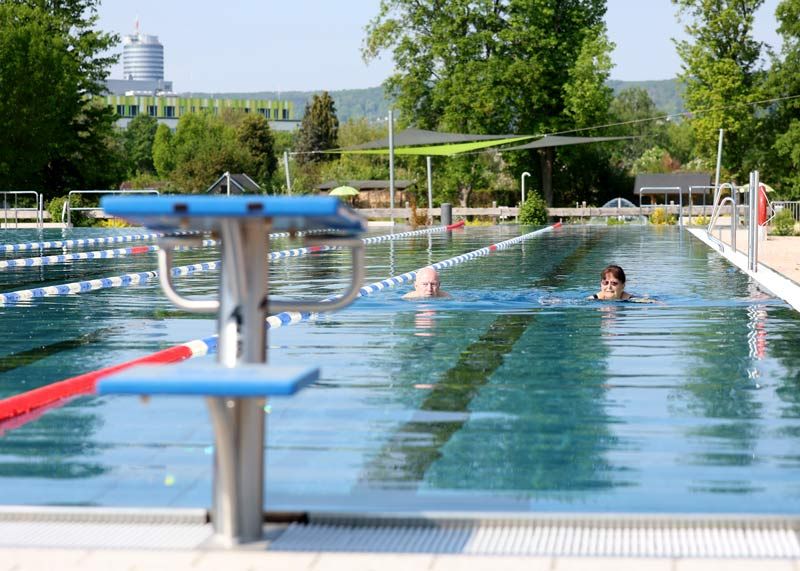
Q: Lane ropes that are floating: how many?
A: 4